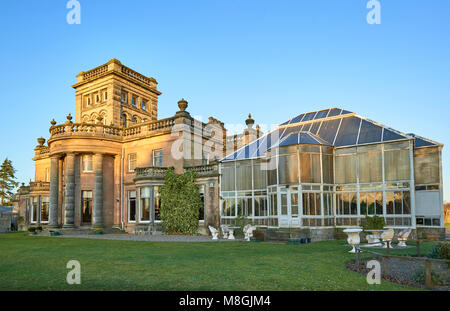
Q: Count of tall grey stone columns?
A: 3